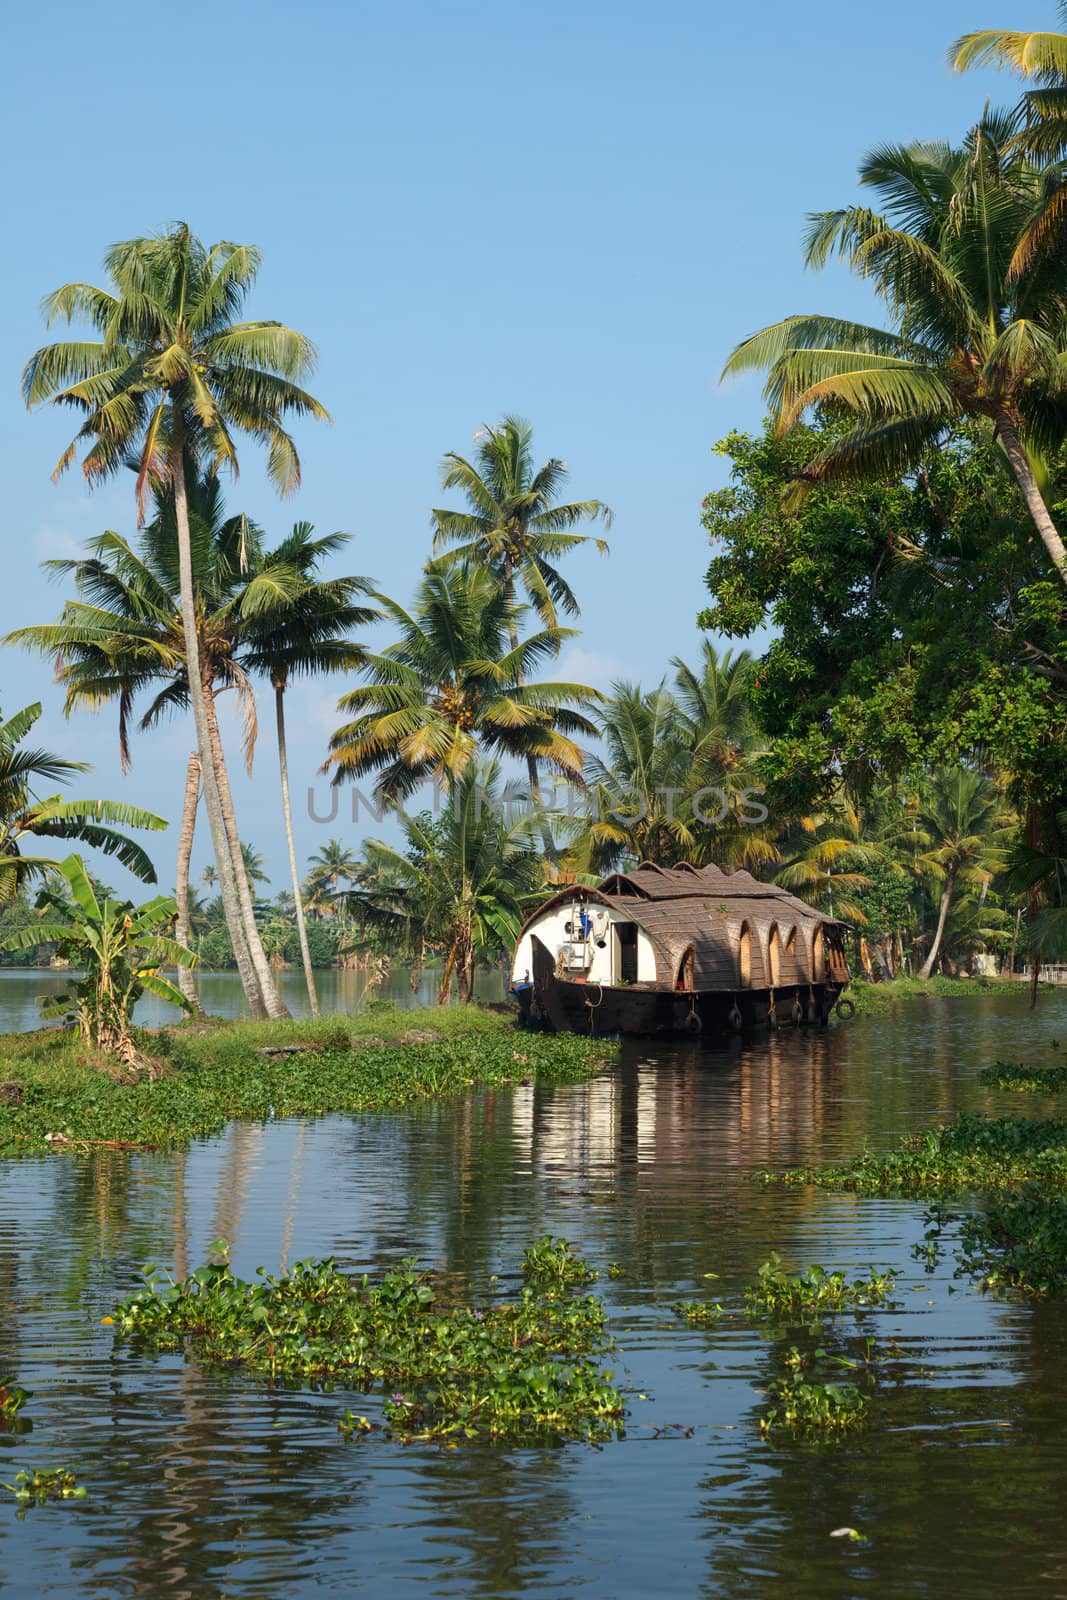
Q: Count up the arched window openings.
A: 5